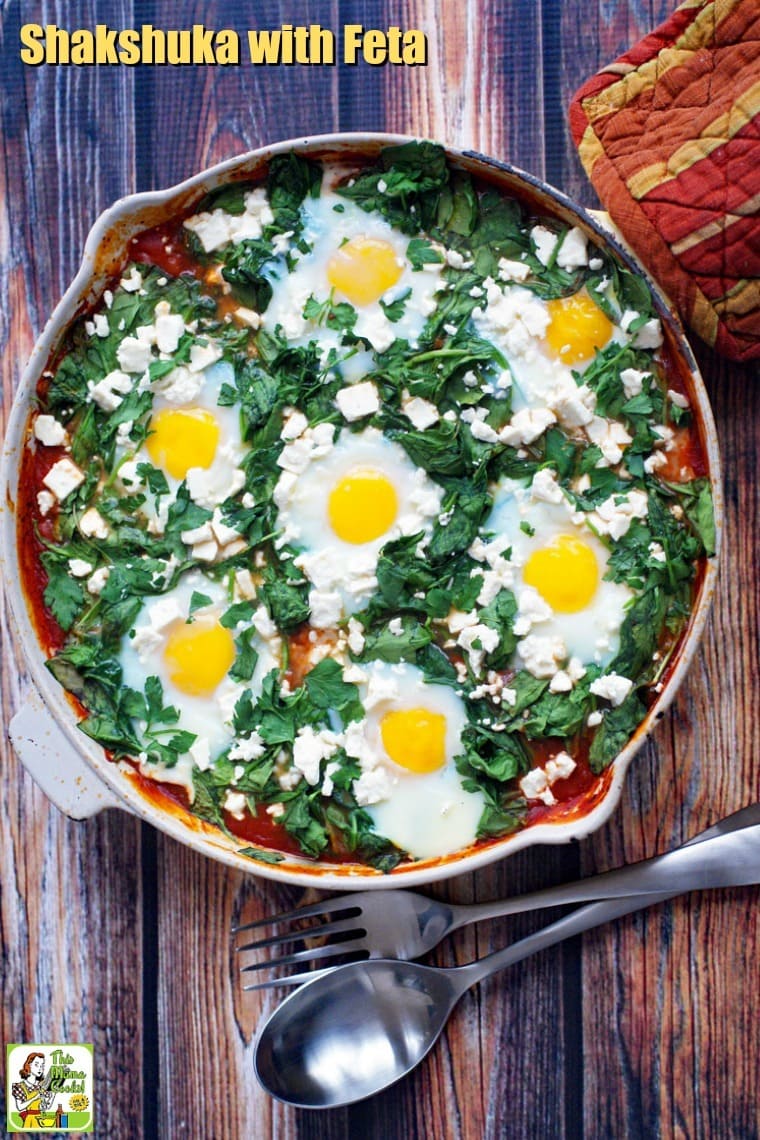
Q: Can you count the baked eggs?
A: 7